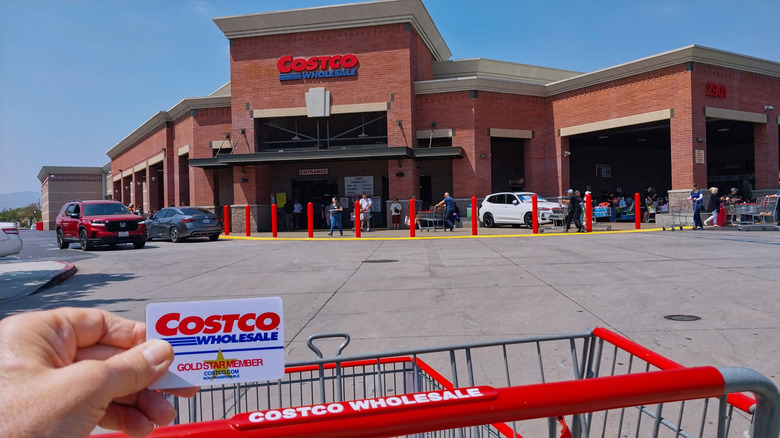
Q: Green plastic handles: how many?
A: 0